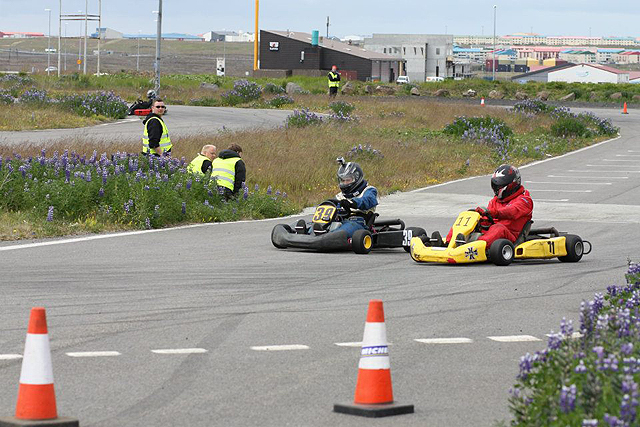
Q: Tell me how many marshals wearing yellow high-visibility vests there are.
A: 4